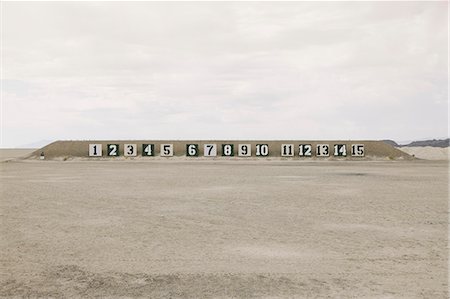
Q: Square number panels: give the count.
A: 15